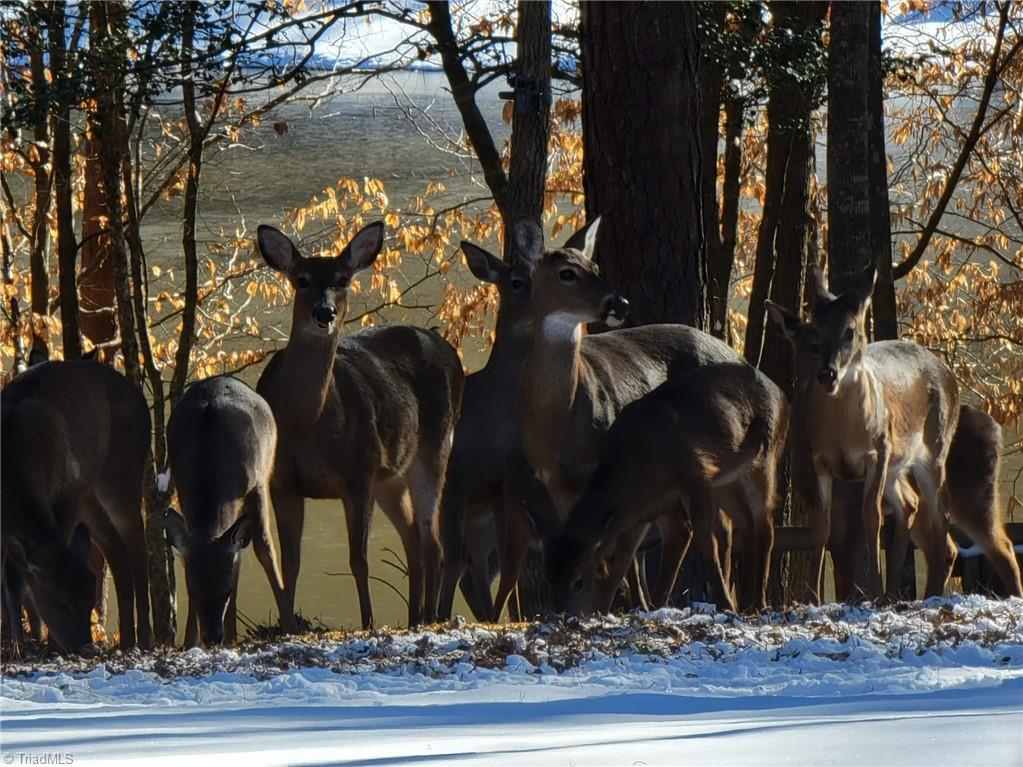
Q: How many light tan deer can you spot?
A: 1